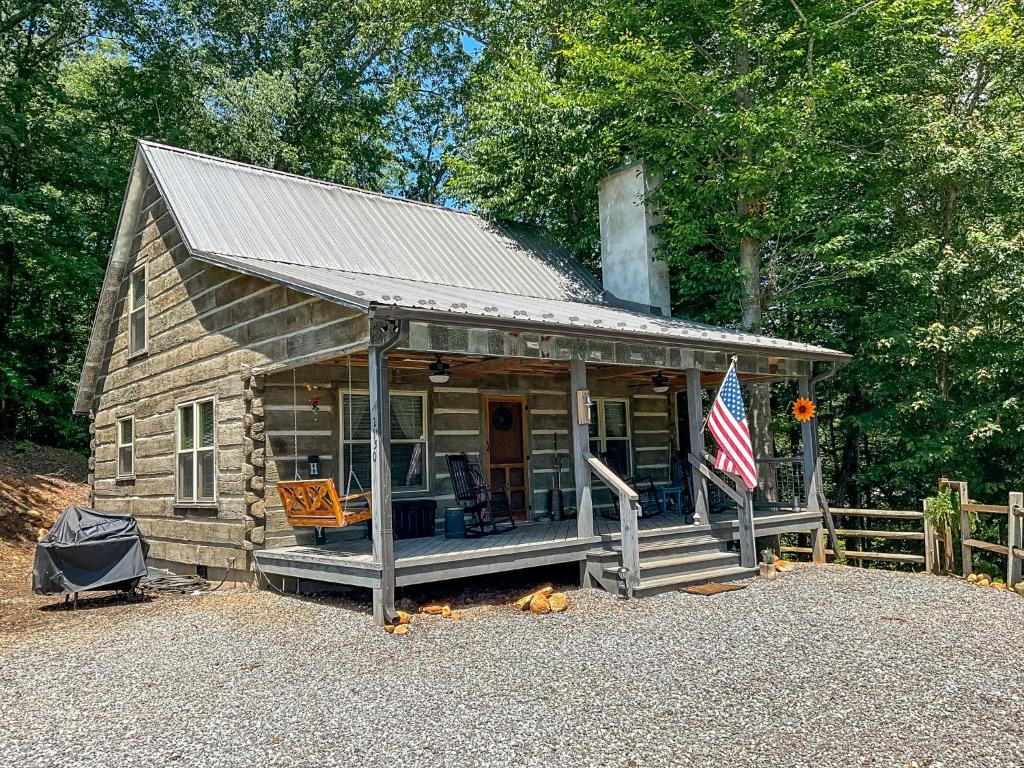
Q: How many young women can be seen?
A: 0